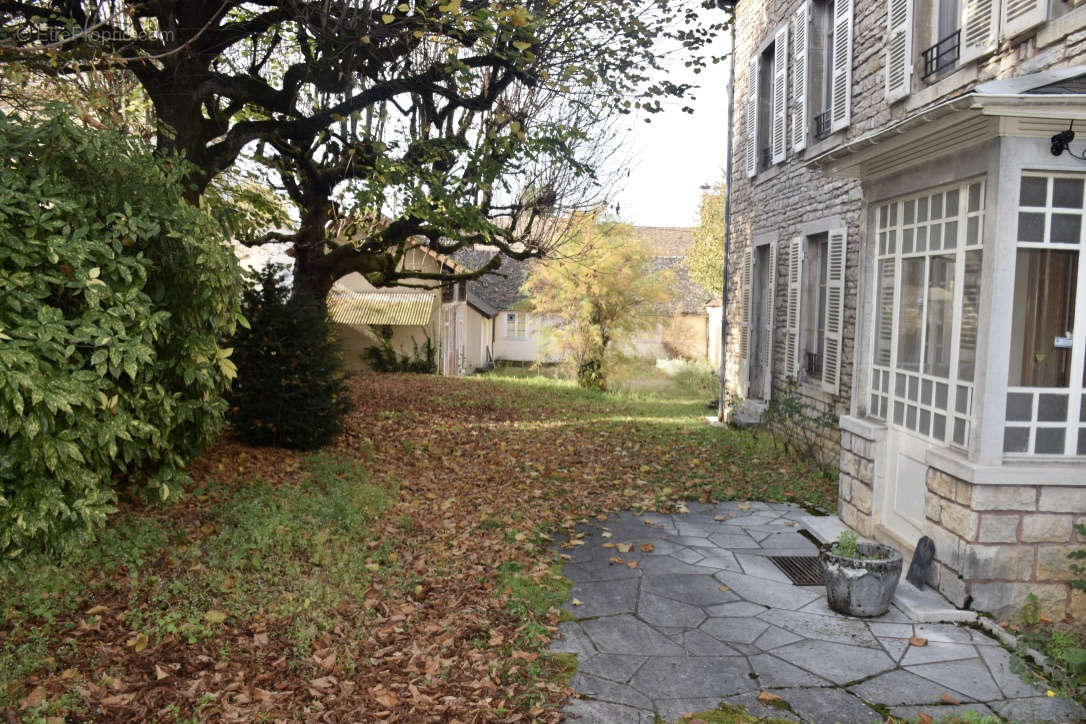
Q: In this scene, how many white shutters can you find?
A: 11